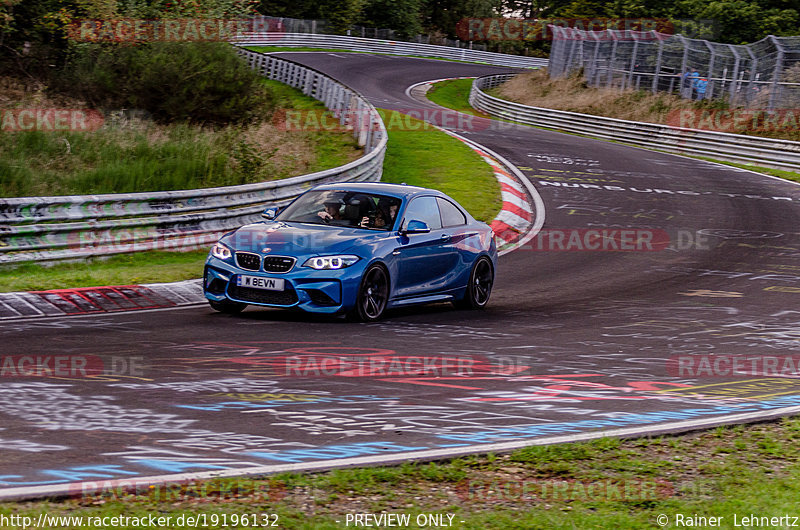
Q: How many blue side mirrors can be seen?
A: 2